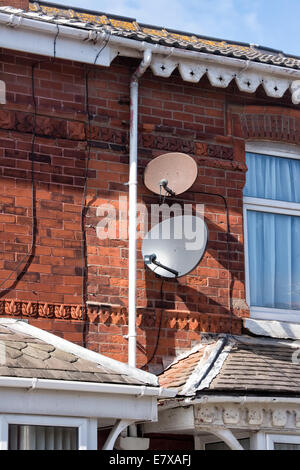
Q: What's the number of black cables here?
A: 4